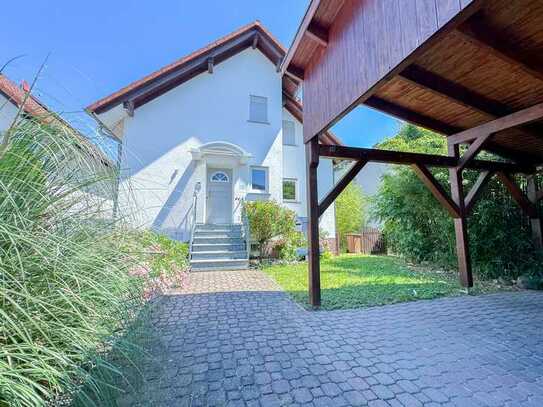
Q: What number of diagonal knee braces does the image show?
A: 5